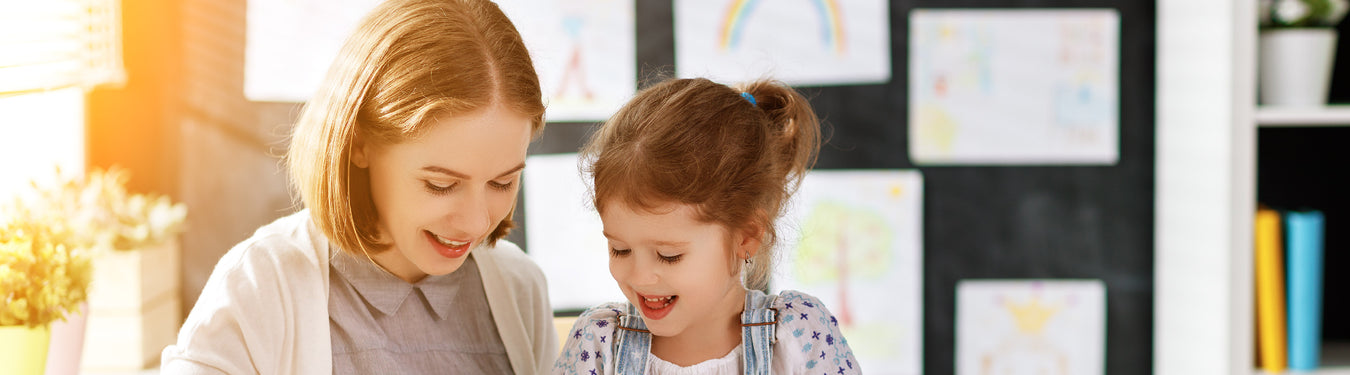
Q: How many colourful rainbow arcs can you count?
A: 1